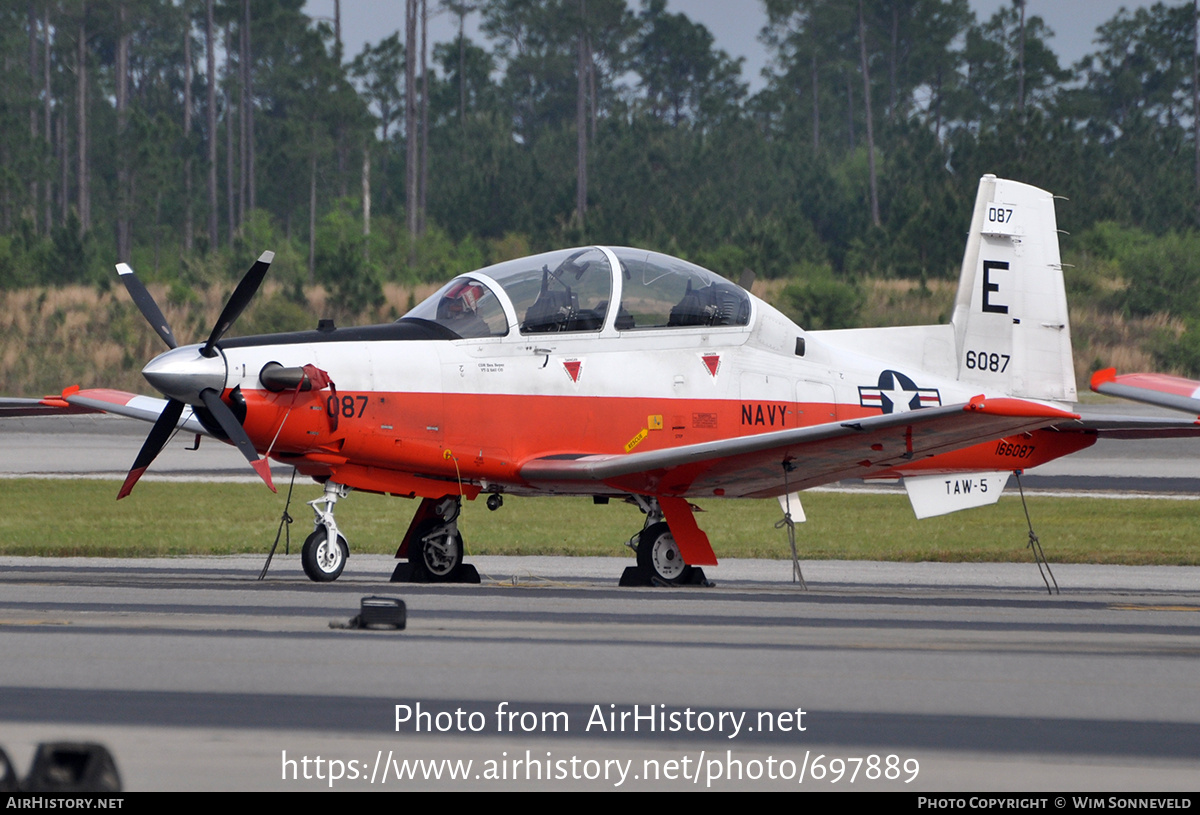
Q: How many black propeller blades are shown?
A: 4